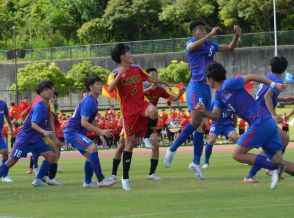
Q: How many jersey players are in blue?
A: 7